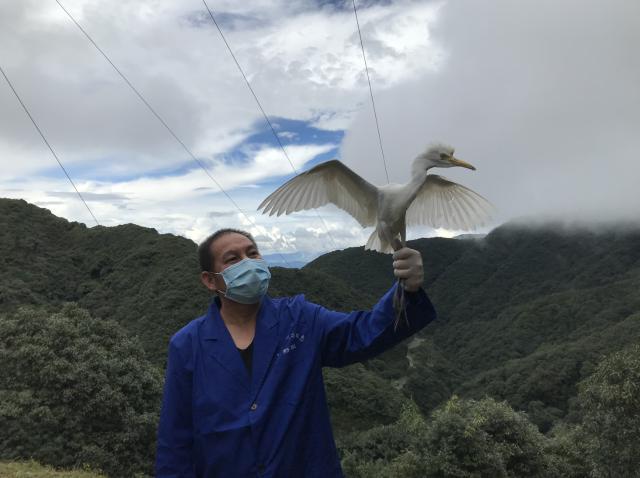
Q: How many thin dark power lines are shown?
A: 4